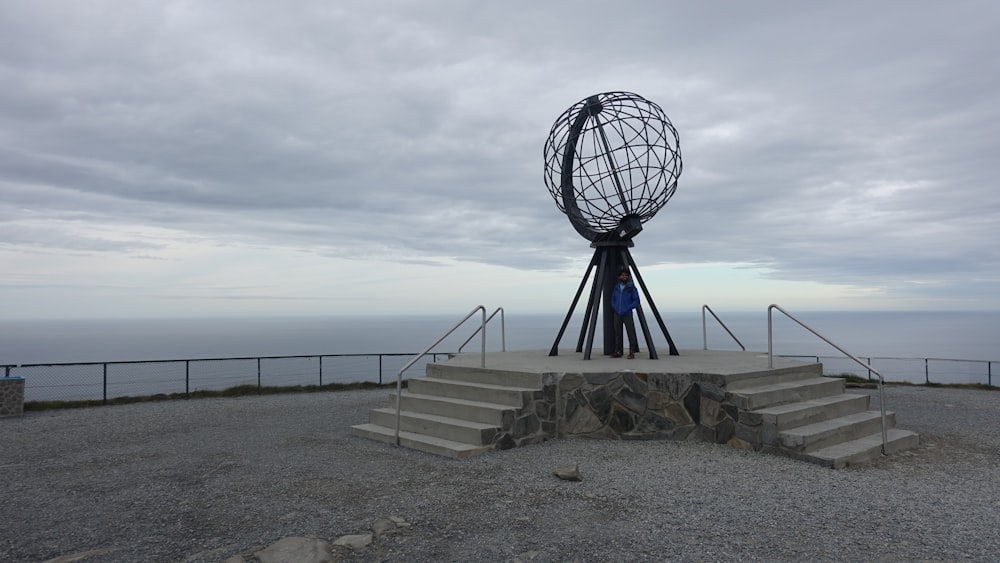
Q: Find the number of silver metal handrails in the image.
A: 4